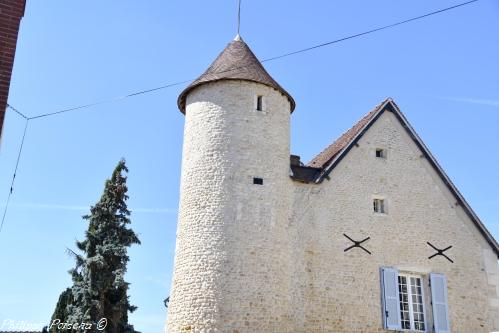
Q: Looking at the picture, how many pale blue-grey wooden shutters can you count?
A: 2